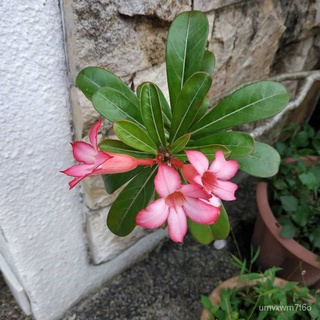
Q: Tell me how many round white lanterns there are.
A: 0